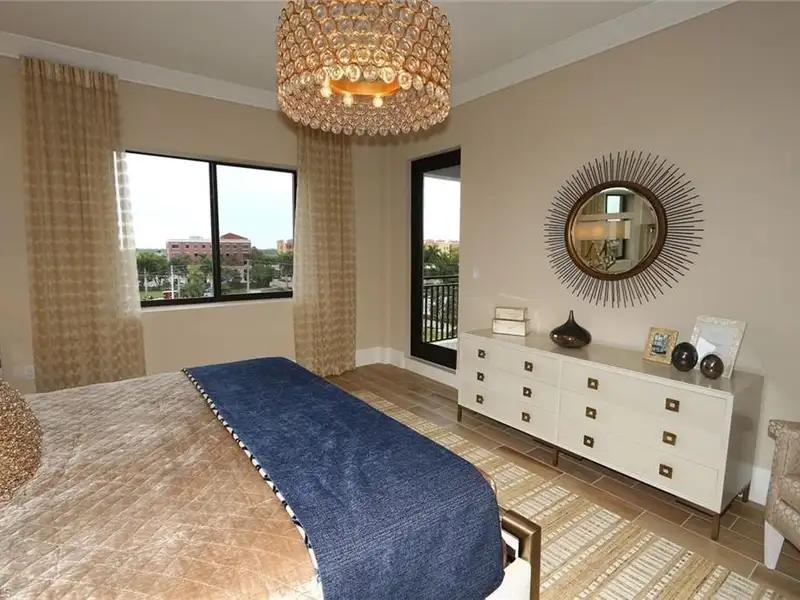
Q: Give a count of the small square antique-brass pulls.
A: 12